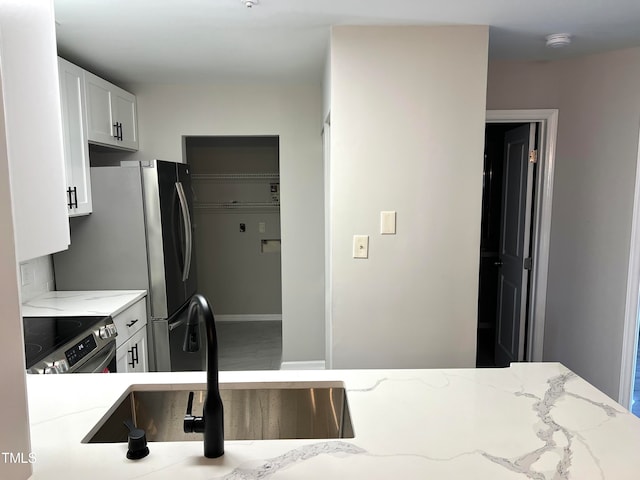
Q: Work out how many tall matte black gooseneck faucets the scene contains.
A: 1